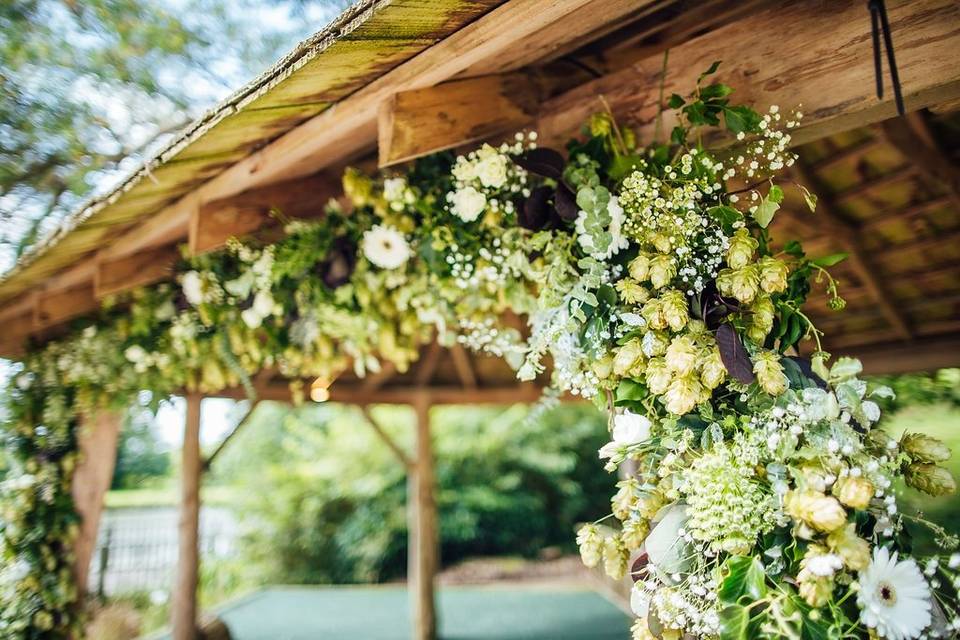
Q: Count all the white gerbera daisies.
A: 3